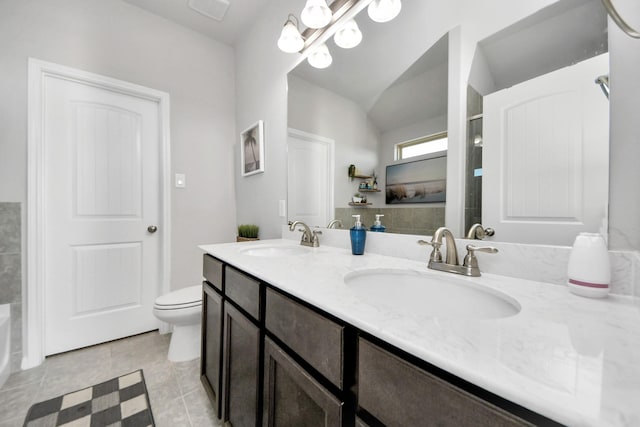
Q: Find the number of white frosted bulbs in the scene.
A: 5